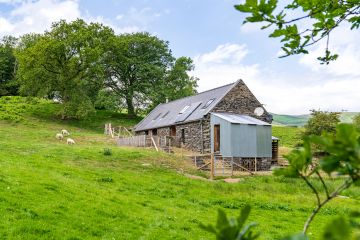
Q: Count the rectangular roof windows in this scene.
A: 4